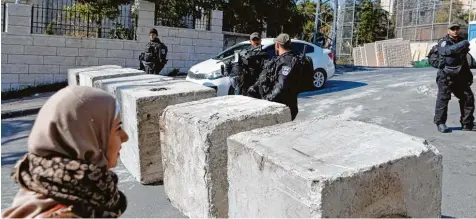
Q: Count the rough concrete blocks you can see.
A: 6